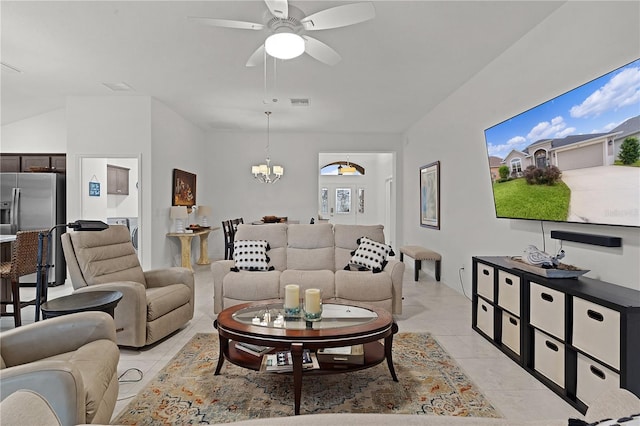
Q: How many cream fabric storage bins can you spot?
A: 8